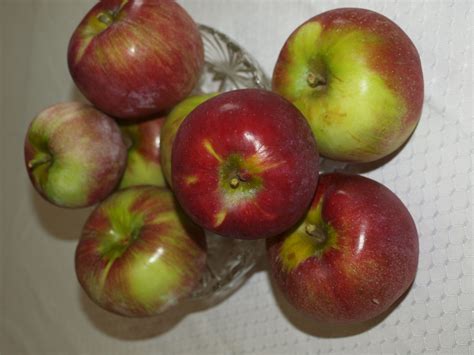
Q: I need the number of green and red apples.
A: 8